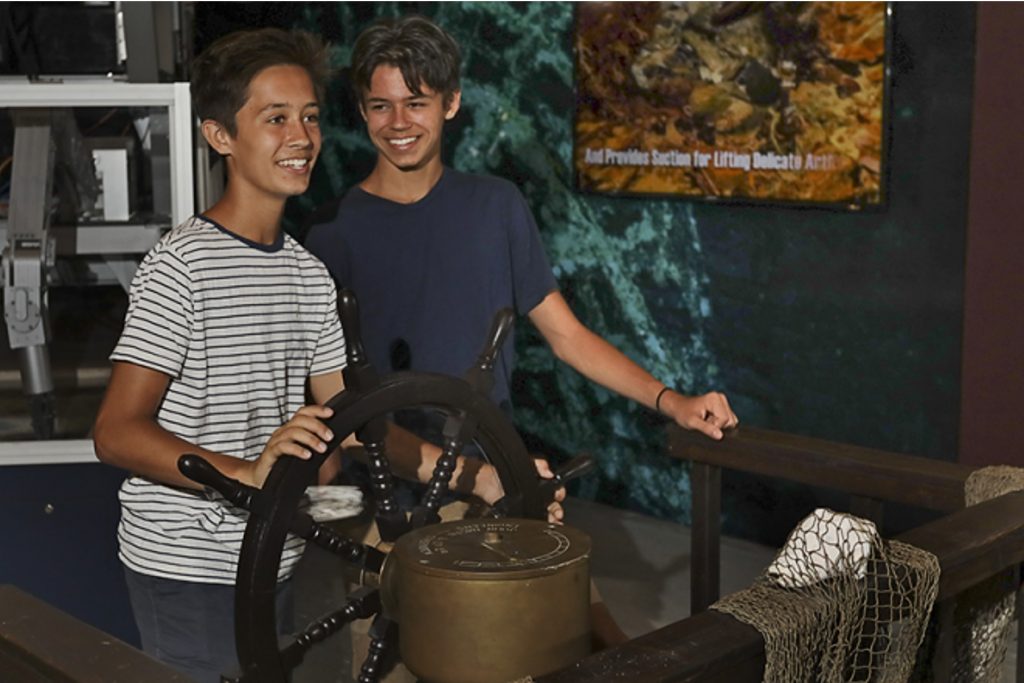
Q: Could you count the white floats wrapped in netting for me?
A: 1